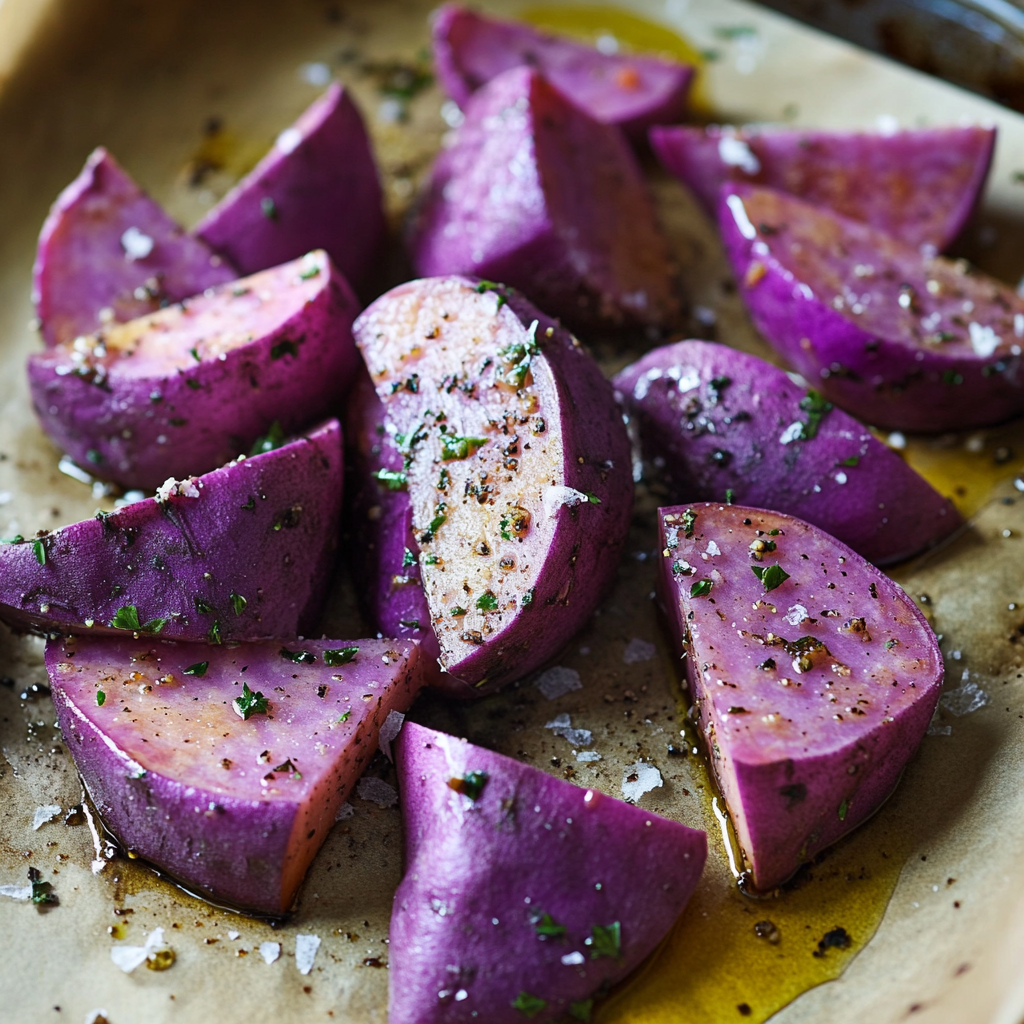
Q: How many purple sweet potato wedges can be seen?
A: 13